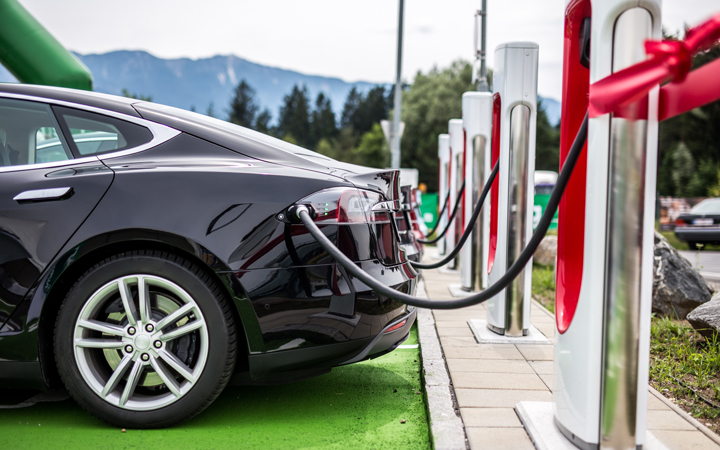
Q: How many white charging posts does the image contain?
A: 5